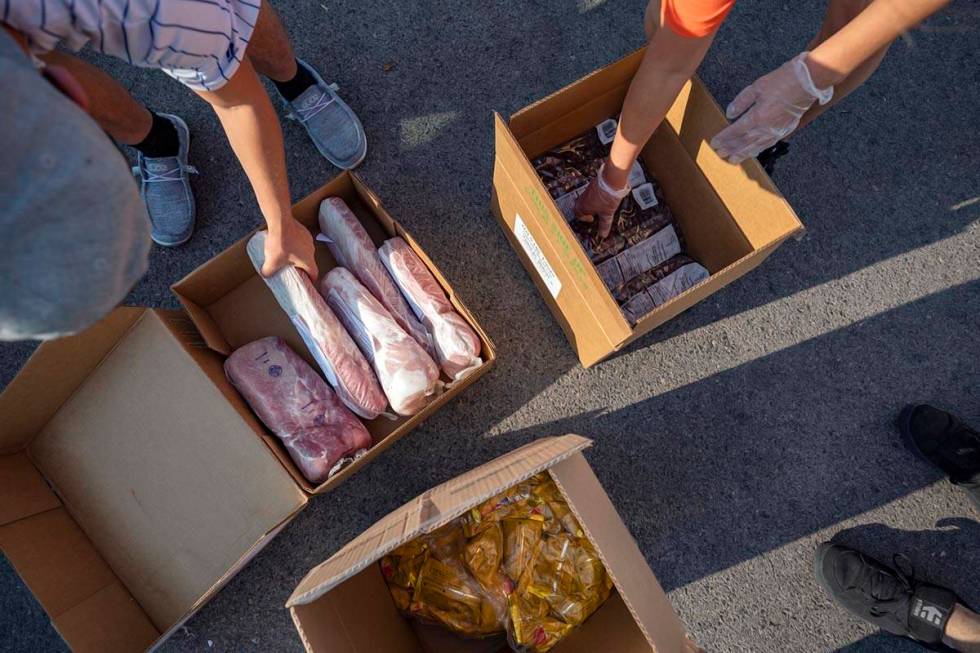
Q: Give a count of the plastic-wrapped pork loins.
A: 5